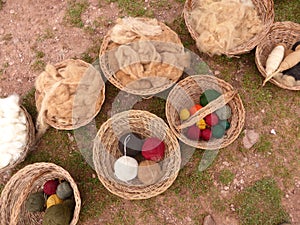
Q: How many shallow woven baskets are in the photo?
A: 8